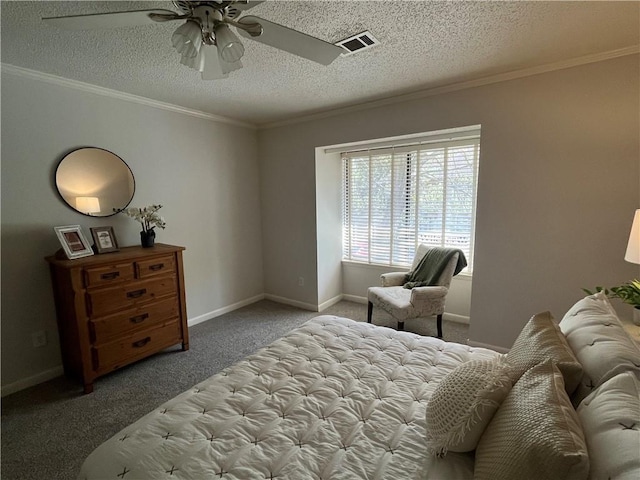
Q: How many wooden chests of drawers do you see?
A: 1